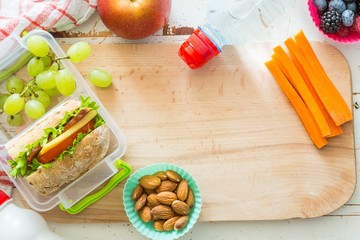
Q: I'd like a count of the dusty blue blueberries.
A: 4